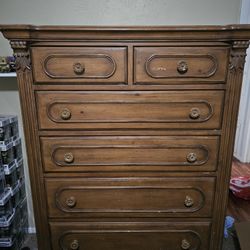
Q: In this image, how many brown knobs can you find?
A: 10